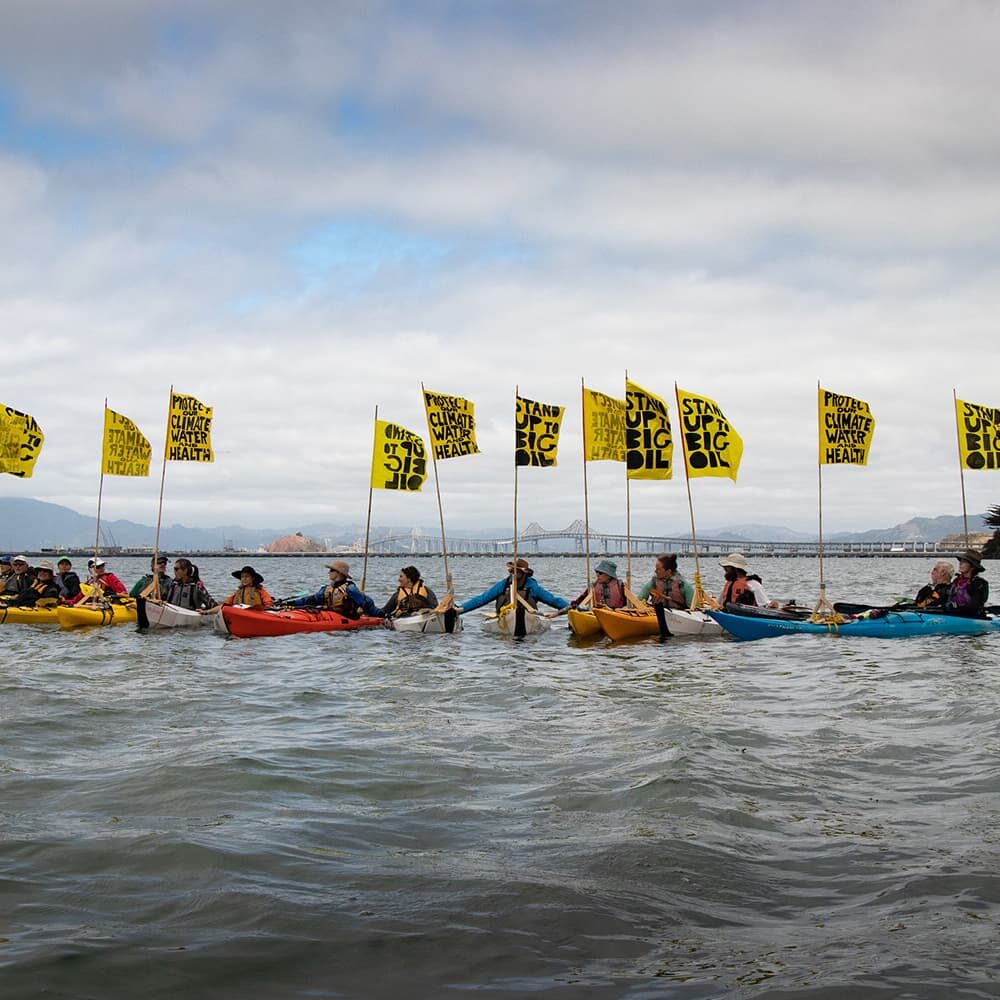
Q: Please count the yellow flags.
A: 11